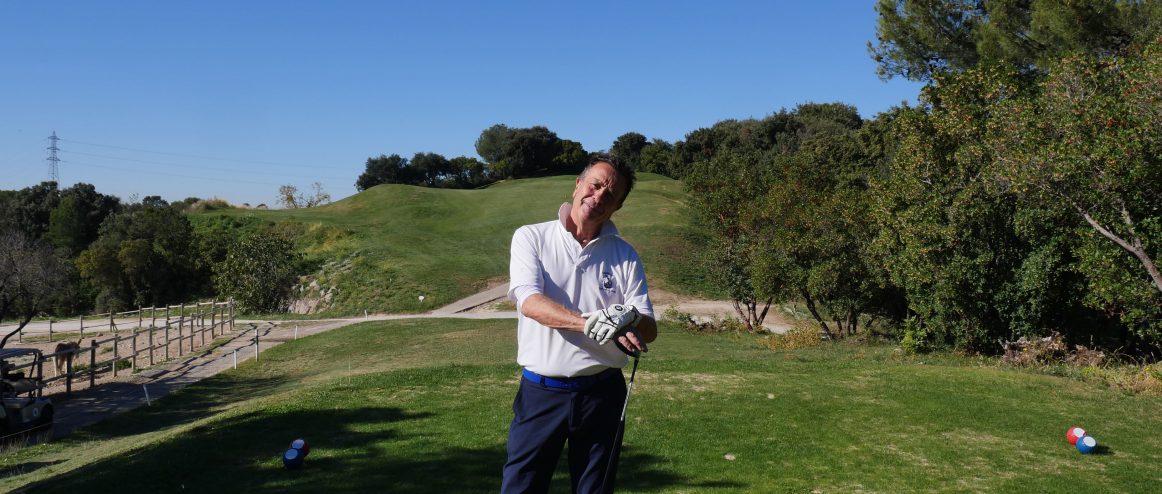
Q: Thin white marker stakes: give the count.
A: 5